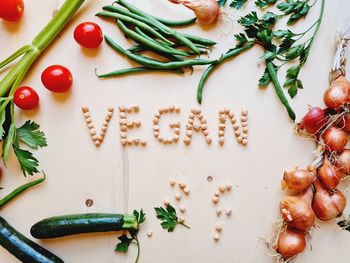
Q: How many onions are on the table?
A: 11